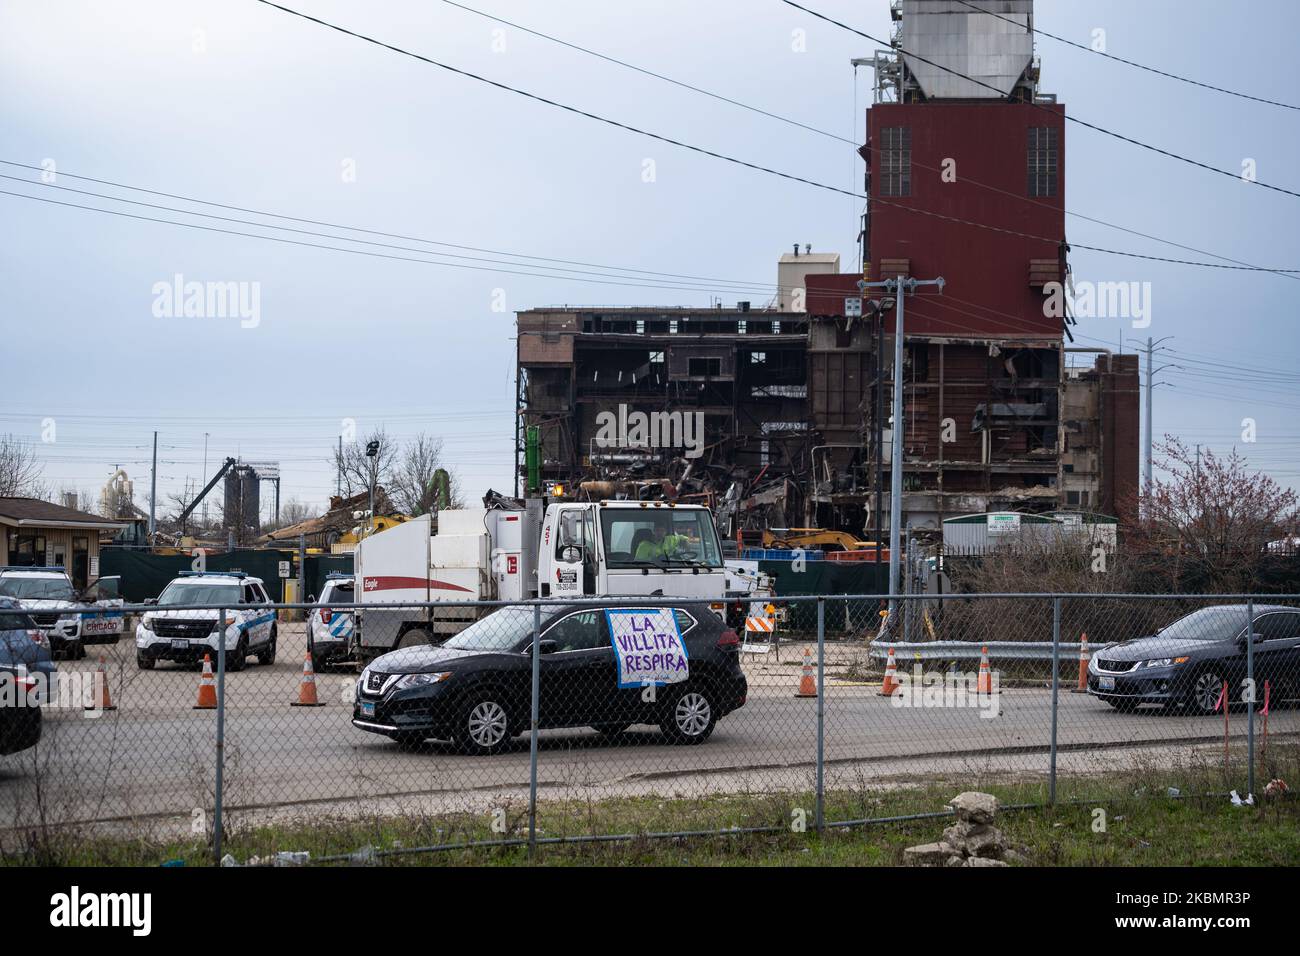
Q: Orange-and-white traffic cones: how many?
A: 7